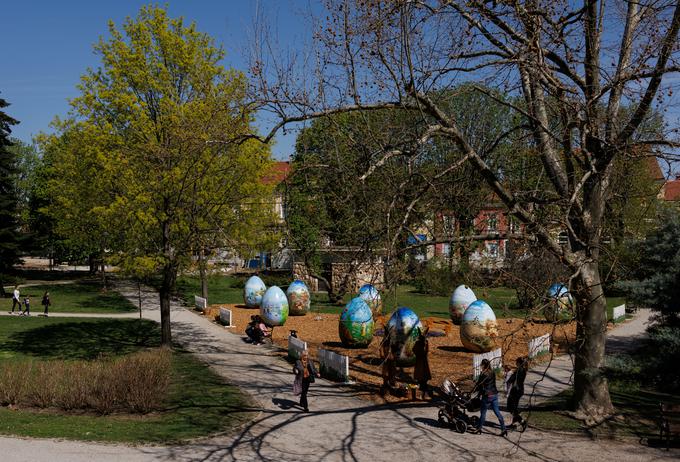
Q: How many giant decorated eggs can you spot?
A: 9